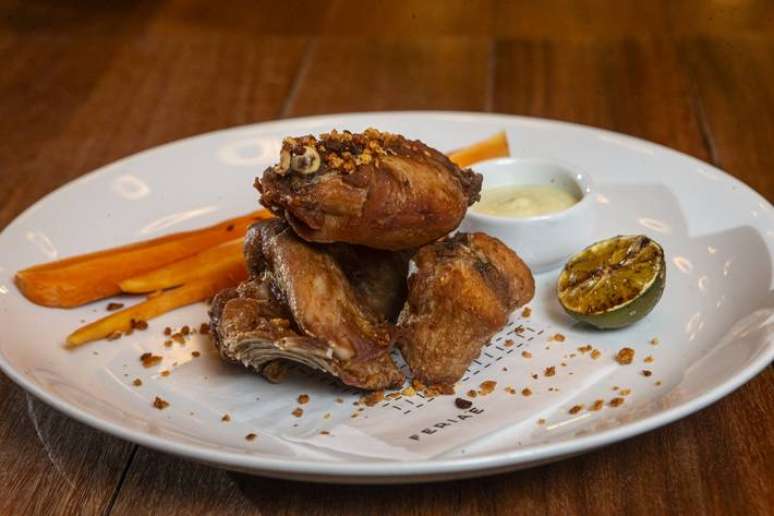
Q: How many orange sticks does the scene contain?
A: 4